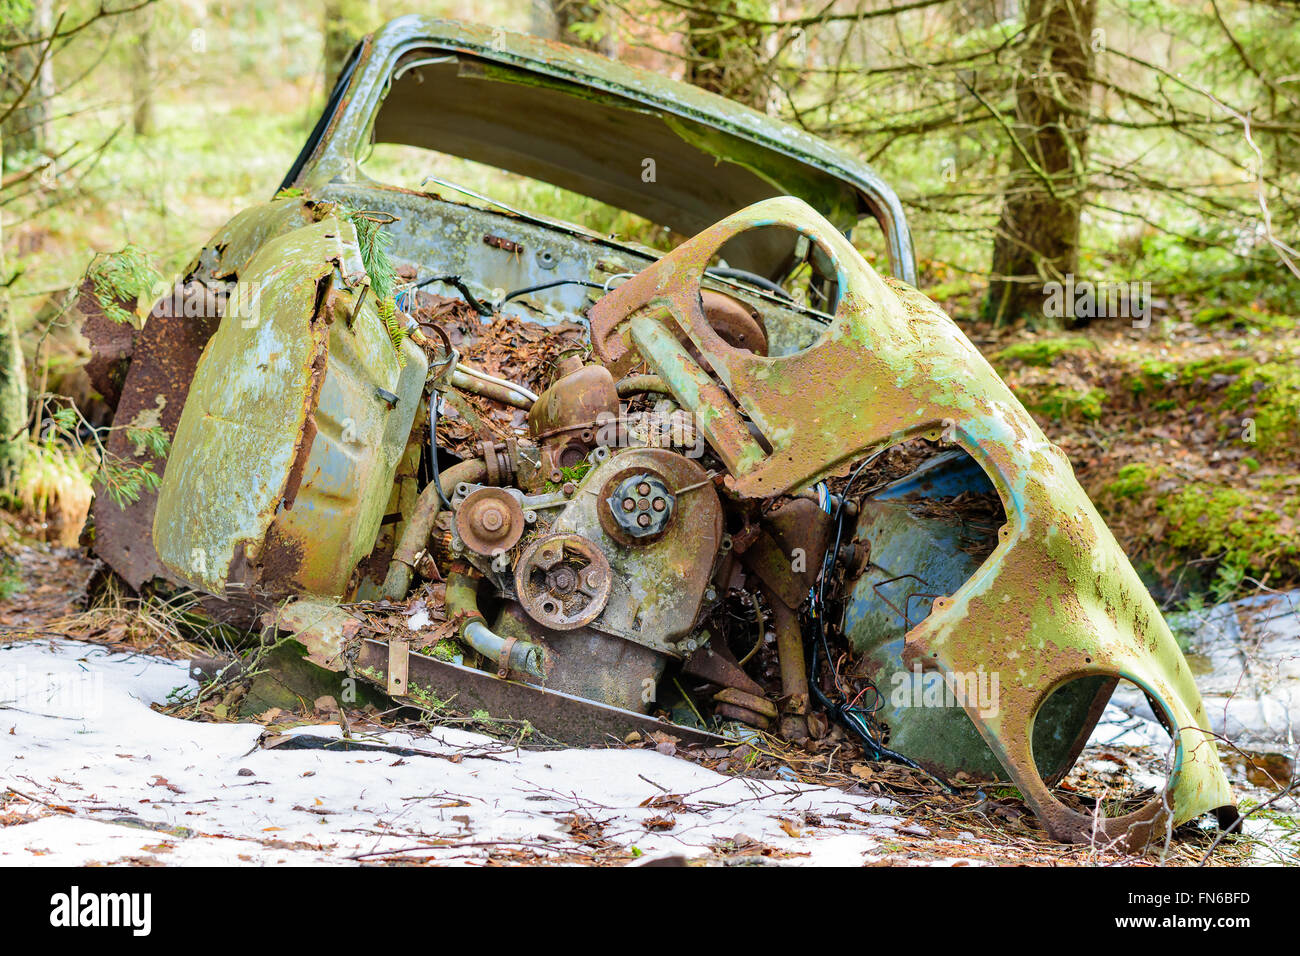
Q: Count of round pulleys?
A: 3